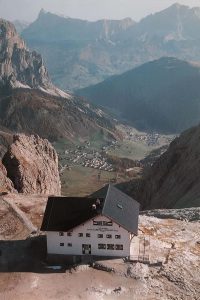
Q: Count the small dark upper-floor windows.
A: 7